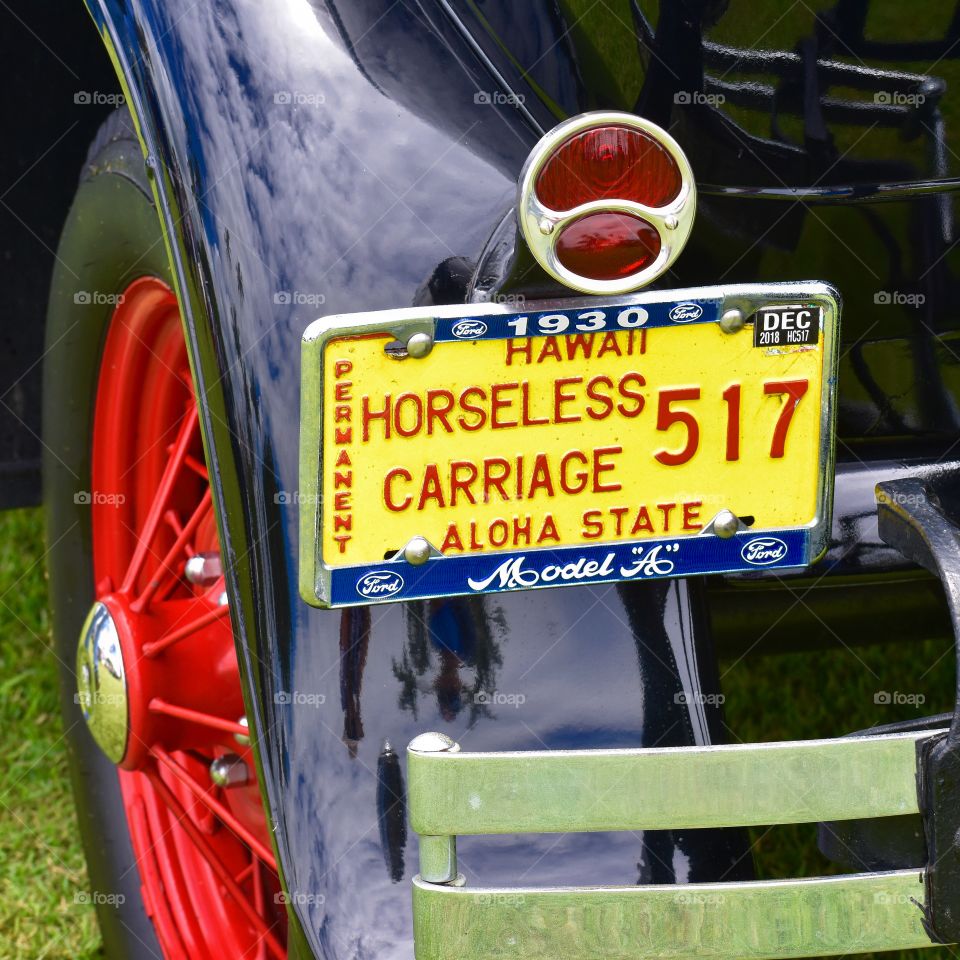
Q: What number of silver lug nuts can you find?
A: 4